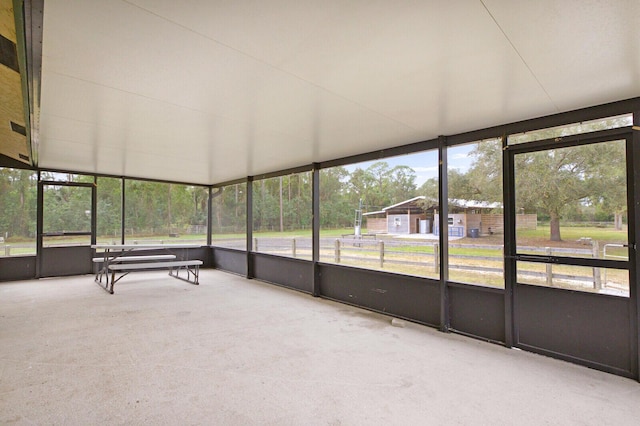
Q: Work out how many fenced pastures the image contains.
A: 1